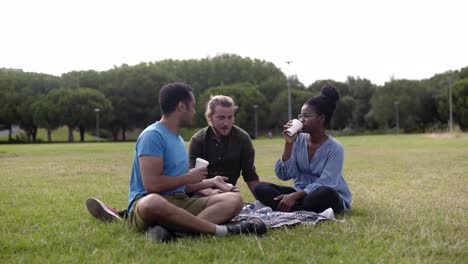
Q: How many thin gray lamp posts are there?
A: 5